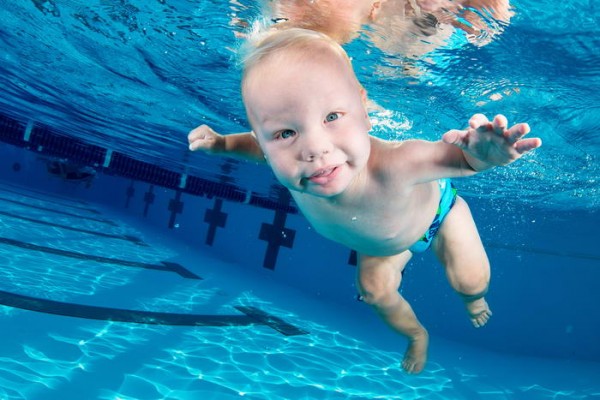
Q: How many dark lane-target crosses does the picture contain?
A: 5